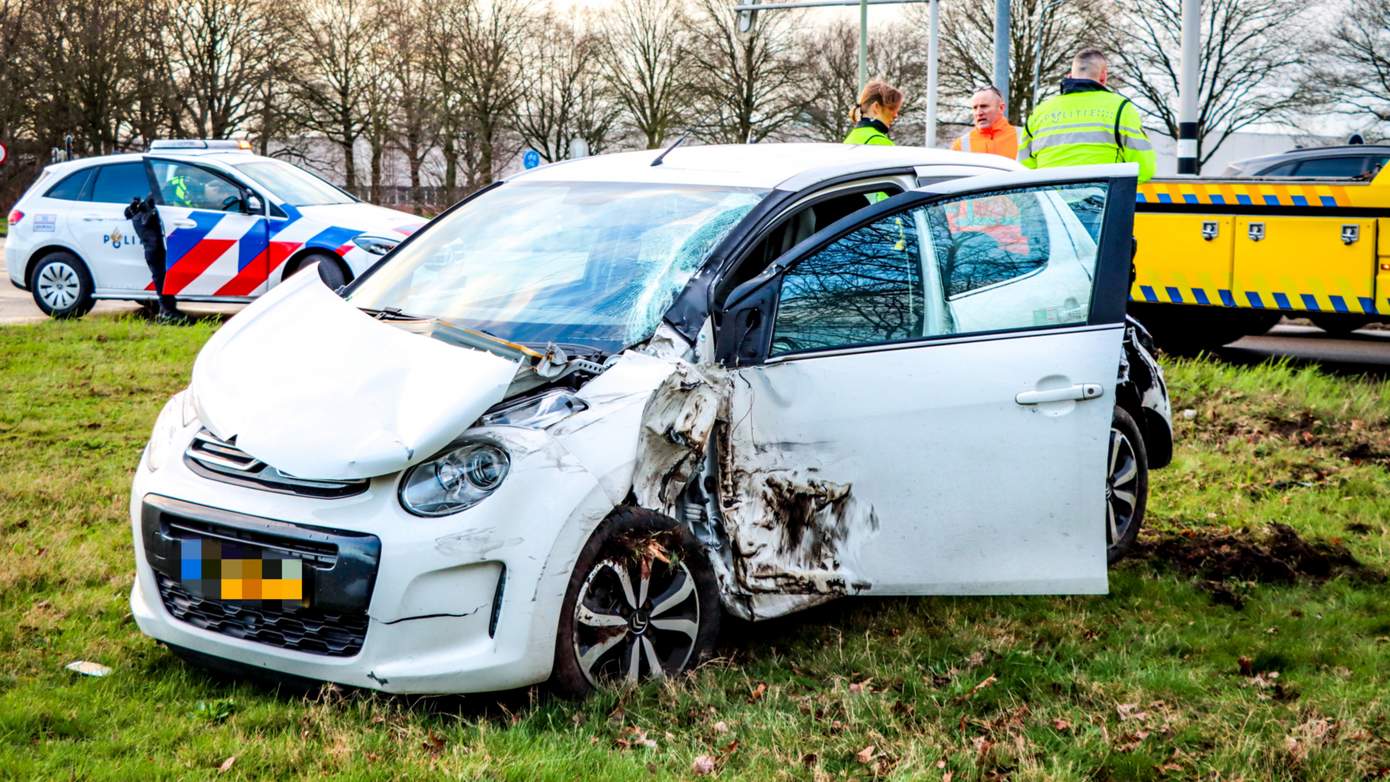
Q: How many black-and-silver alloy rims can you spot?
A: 2